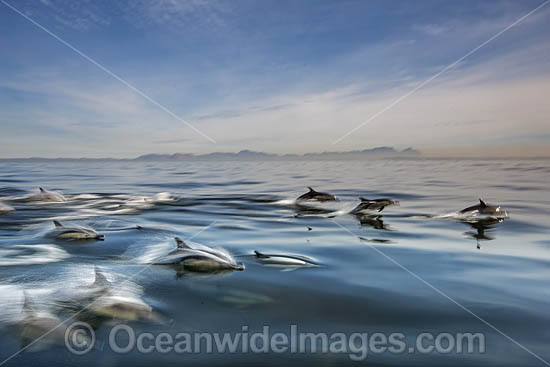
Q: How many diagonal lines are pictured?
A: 4